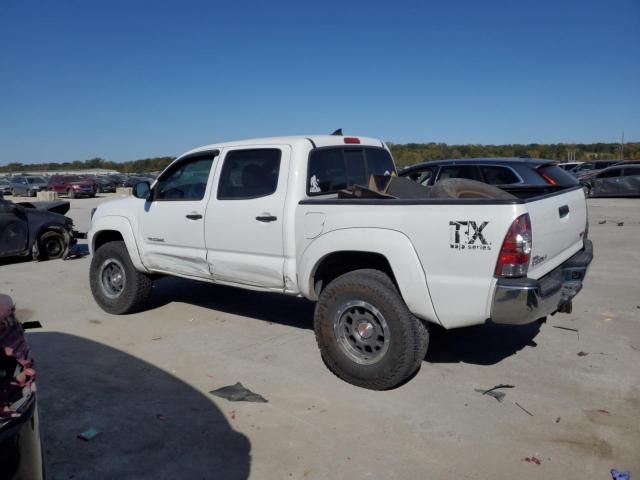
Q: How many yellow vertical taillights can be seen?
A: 0